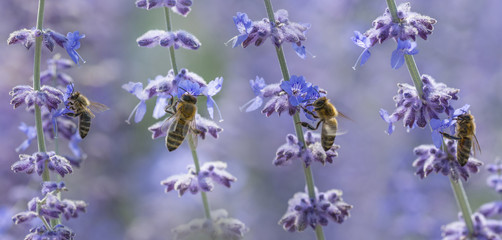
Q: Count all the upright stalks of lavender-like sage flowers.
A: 4